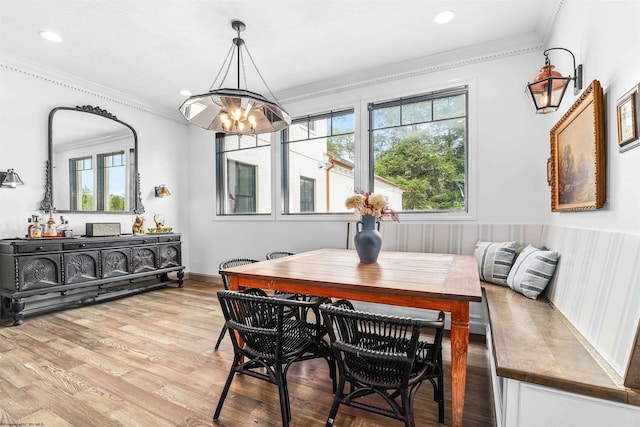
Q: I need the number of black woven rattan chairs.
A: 4